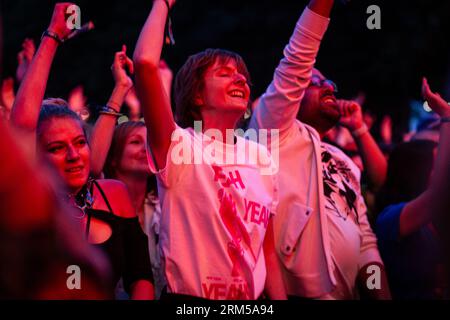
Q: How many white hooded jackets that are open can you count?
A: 1